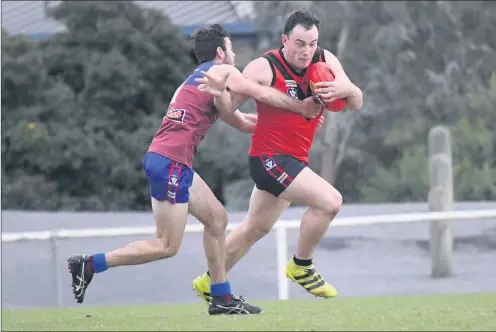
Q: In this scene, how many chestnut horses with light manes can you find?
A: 0